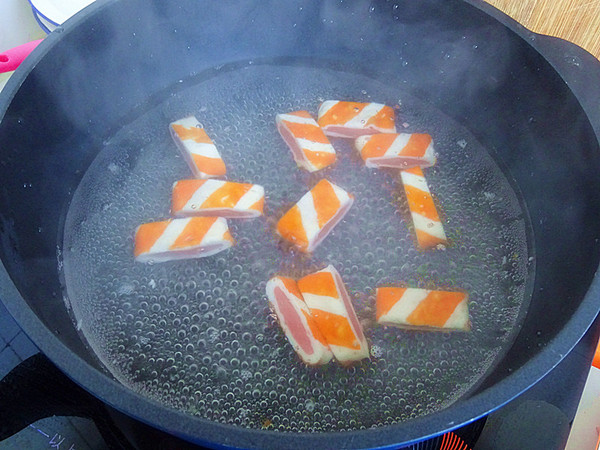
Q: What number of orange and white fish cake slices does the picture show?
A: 11